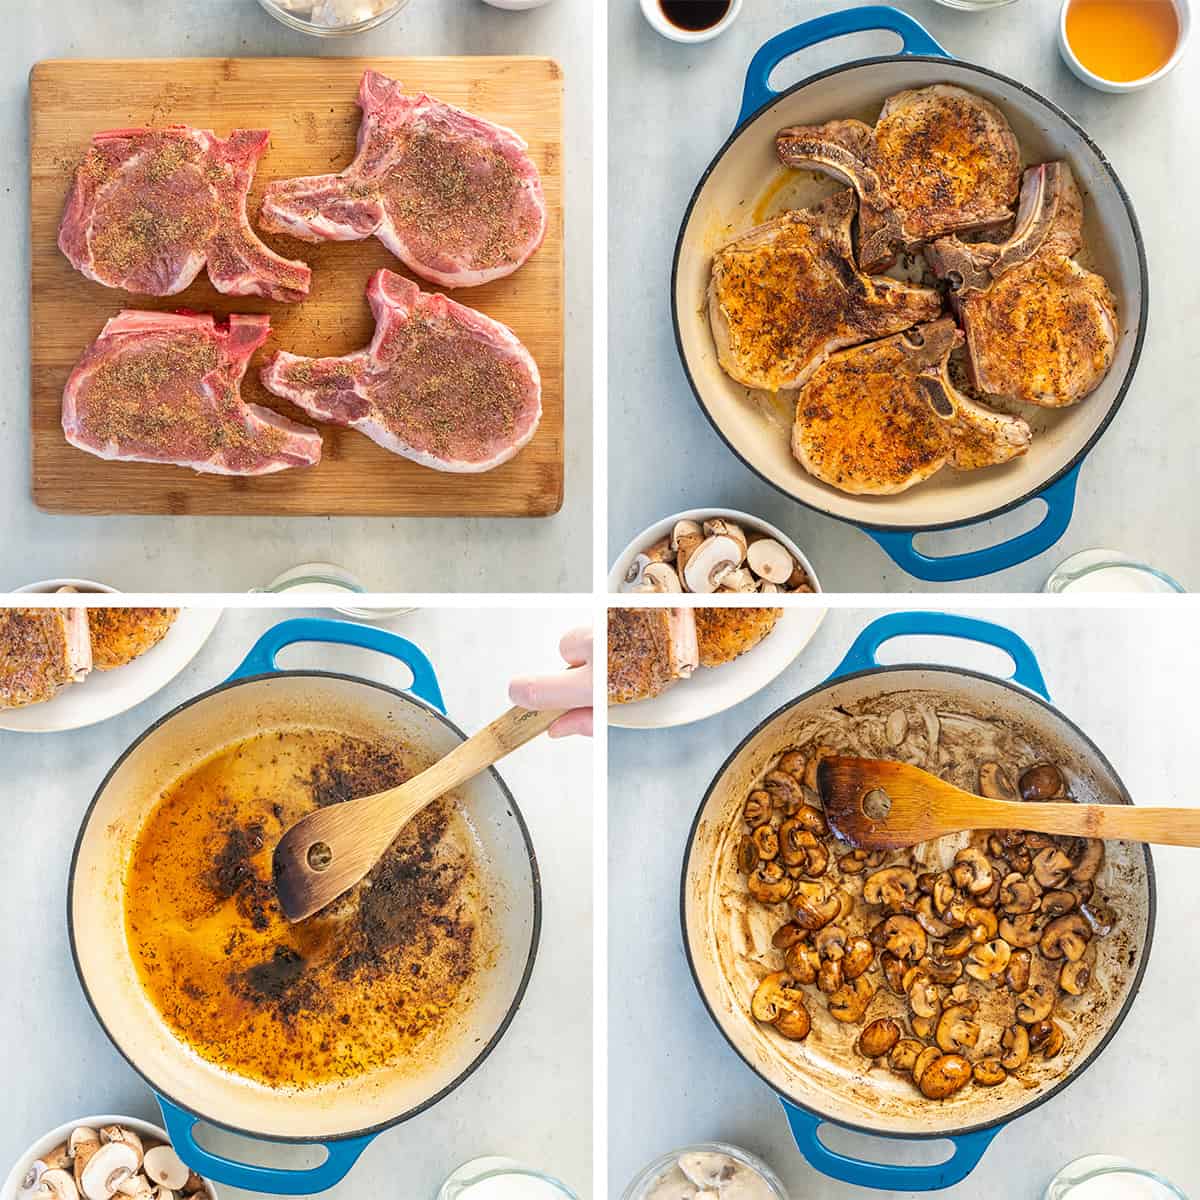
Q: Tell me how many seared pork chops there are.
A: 4